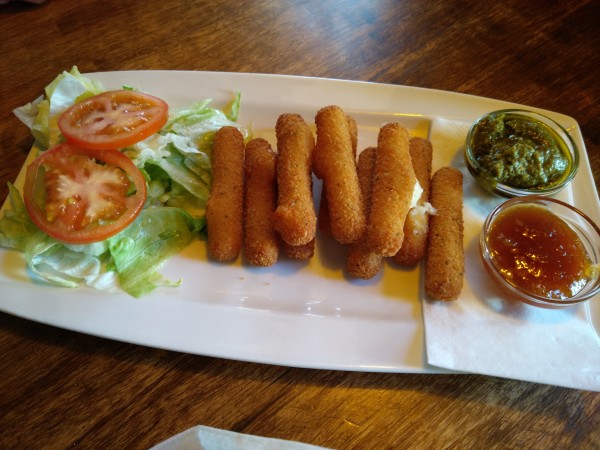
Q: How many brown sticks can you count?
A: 10